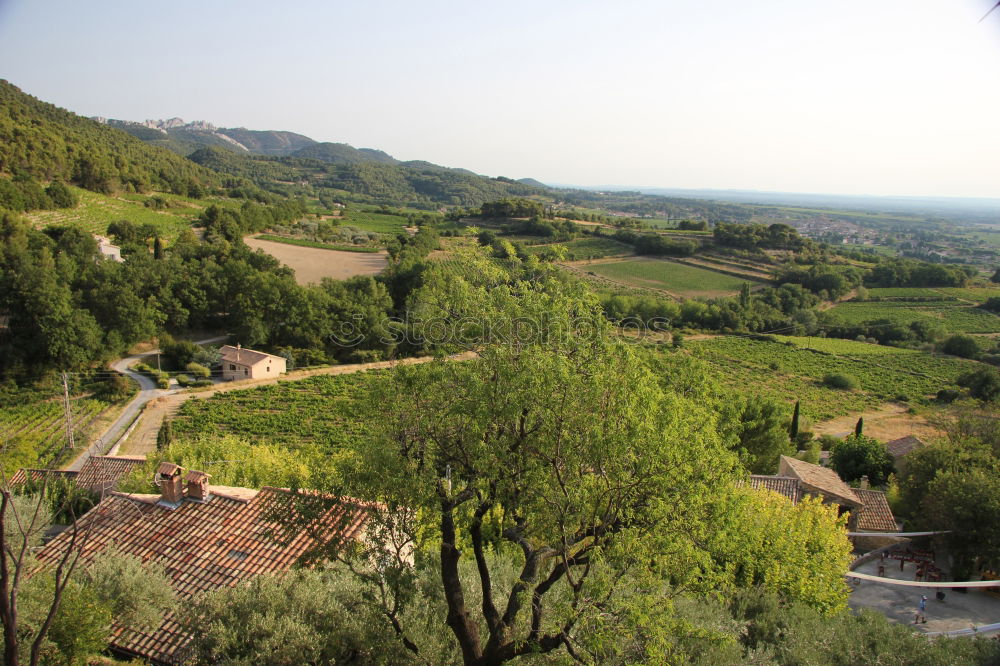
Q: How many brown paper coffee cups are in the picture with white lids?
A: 0